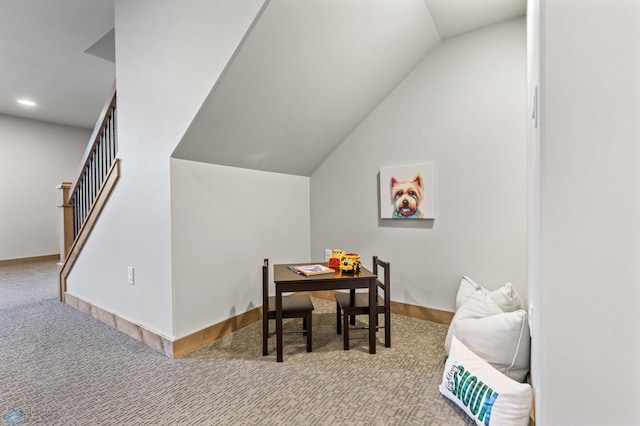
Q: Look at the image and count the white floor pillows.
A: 3